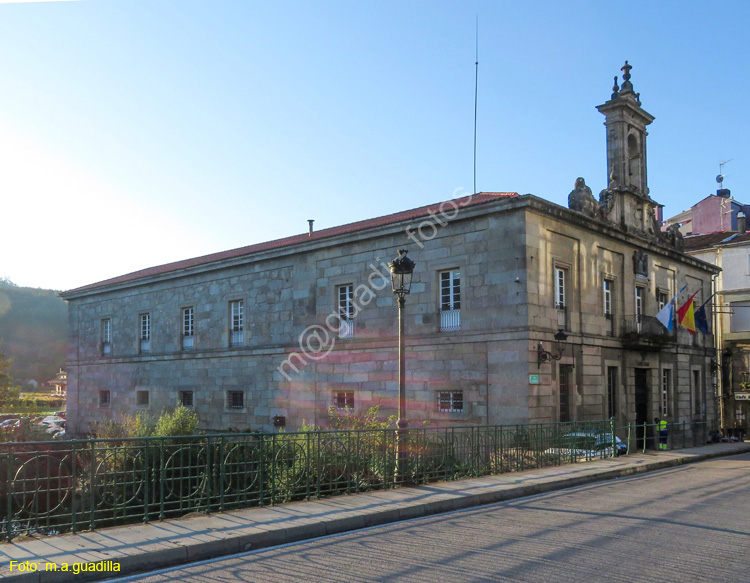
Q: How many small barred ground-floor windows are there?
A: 6